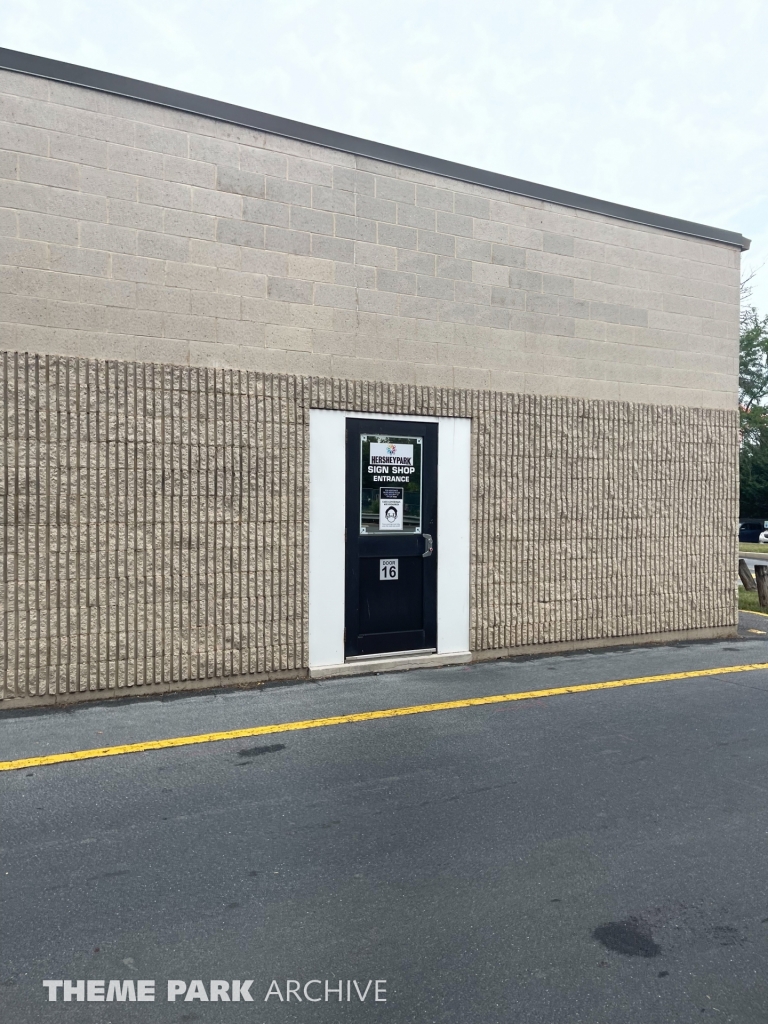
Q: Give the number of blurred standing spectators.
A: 0